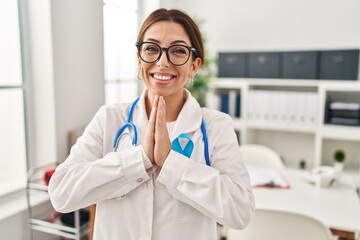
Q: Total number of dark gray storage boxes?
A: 4